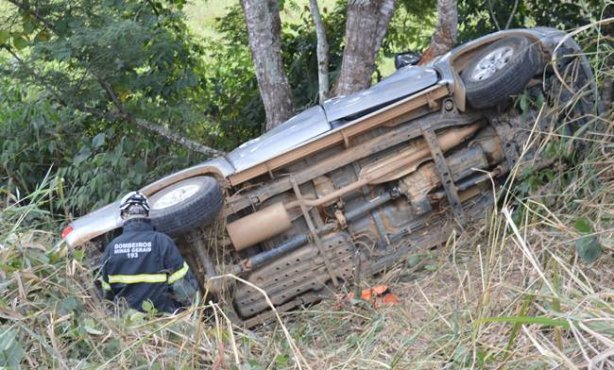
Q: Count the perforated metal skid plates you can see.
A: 1